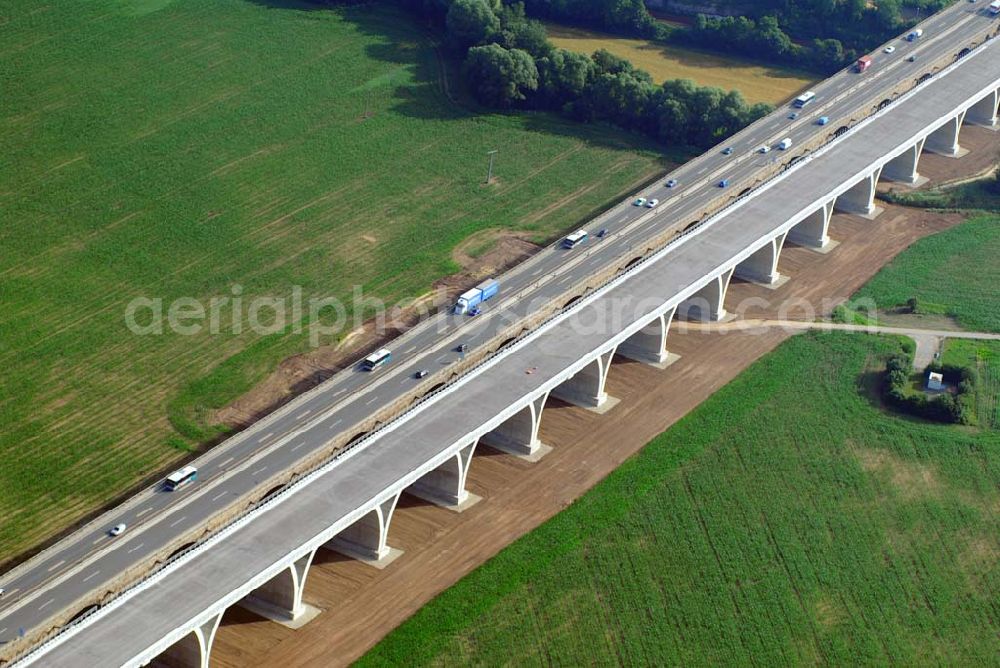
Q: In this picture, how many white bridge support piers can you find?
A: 14